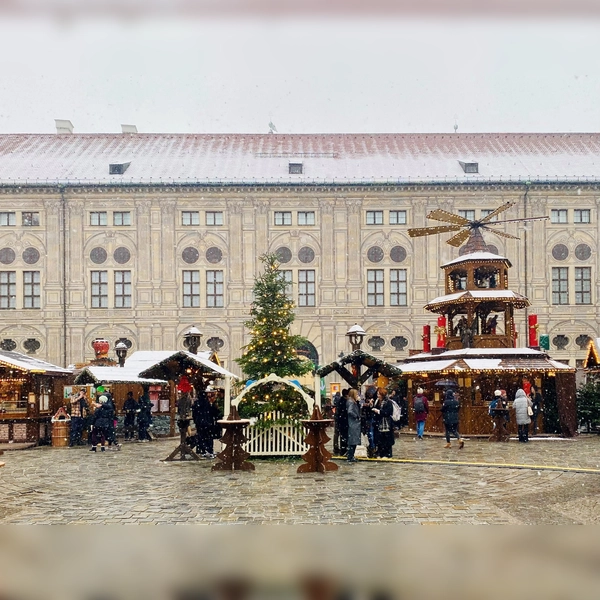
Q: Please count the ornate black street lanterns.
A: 3